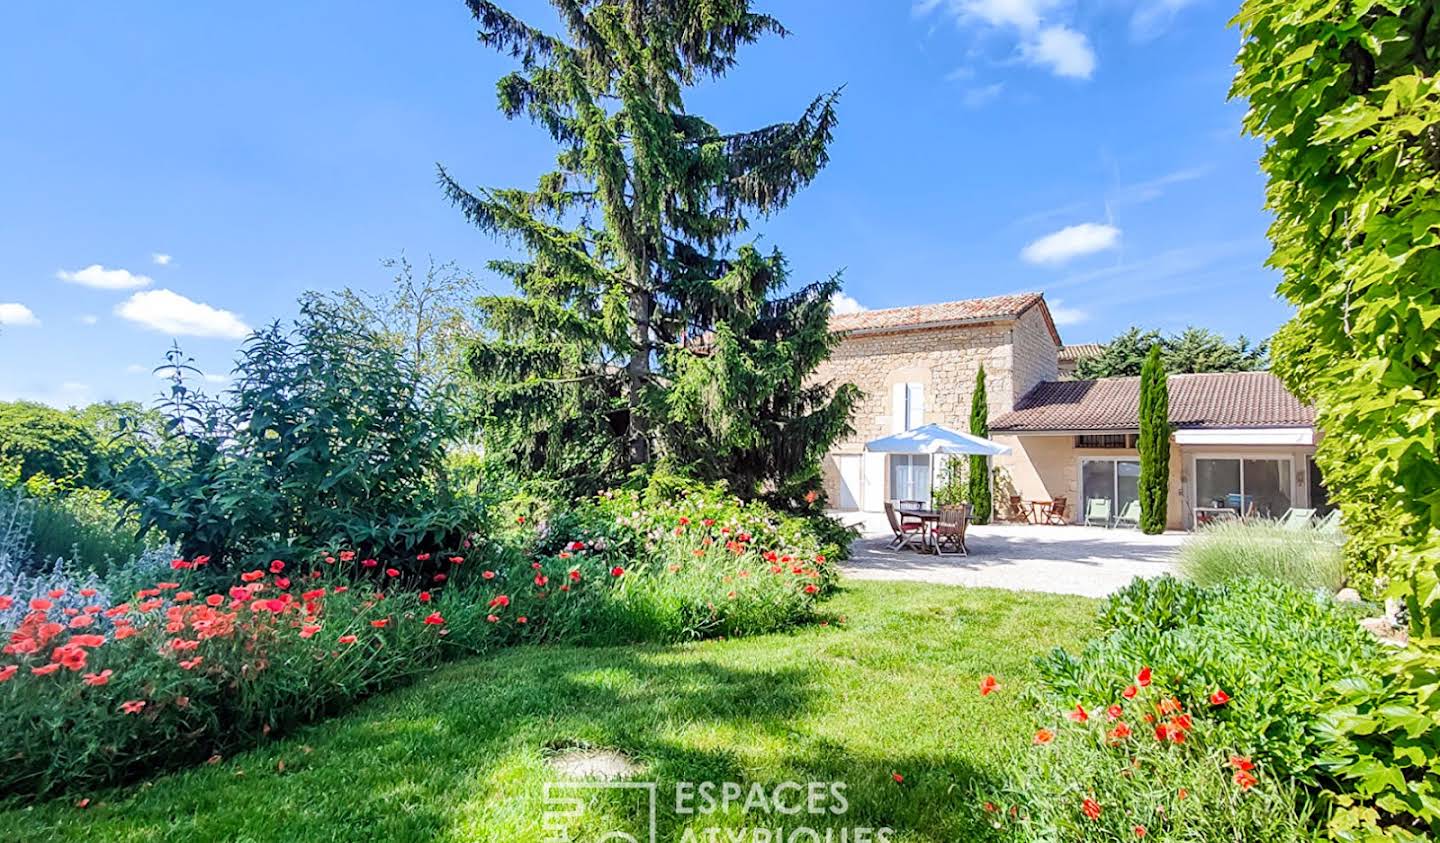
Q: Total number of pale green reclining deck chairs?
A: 4